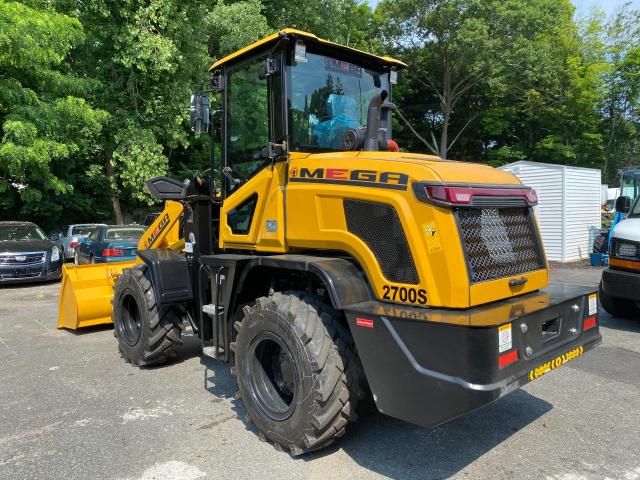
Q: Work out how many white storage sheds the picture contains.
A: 1